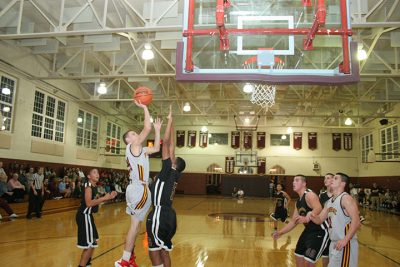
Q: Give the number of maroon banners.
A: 12